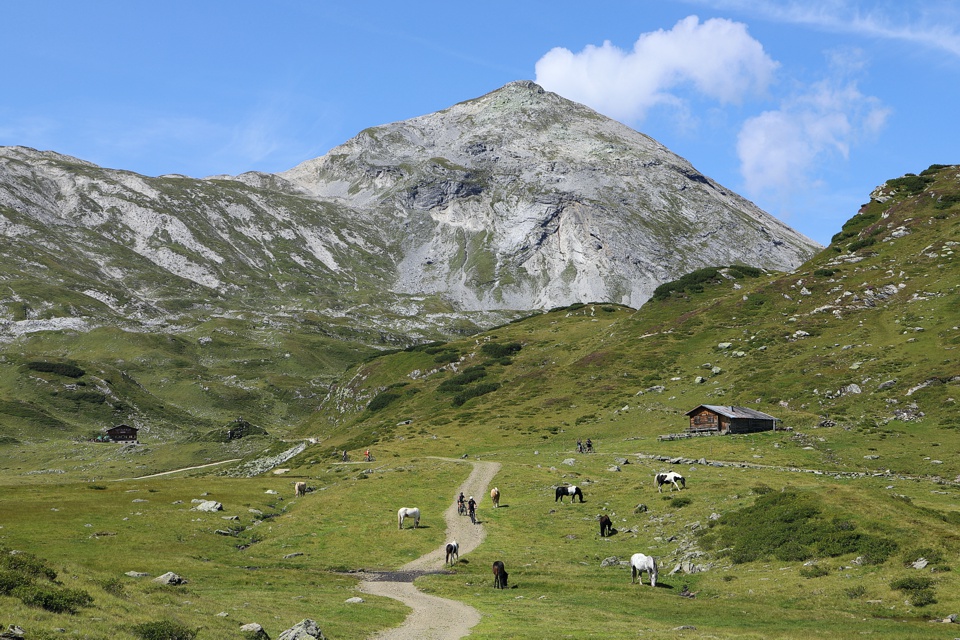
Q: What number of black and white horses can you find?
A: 3